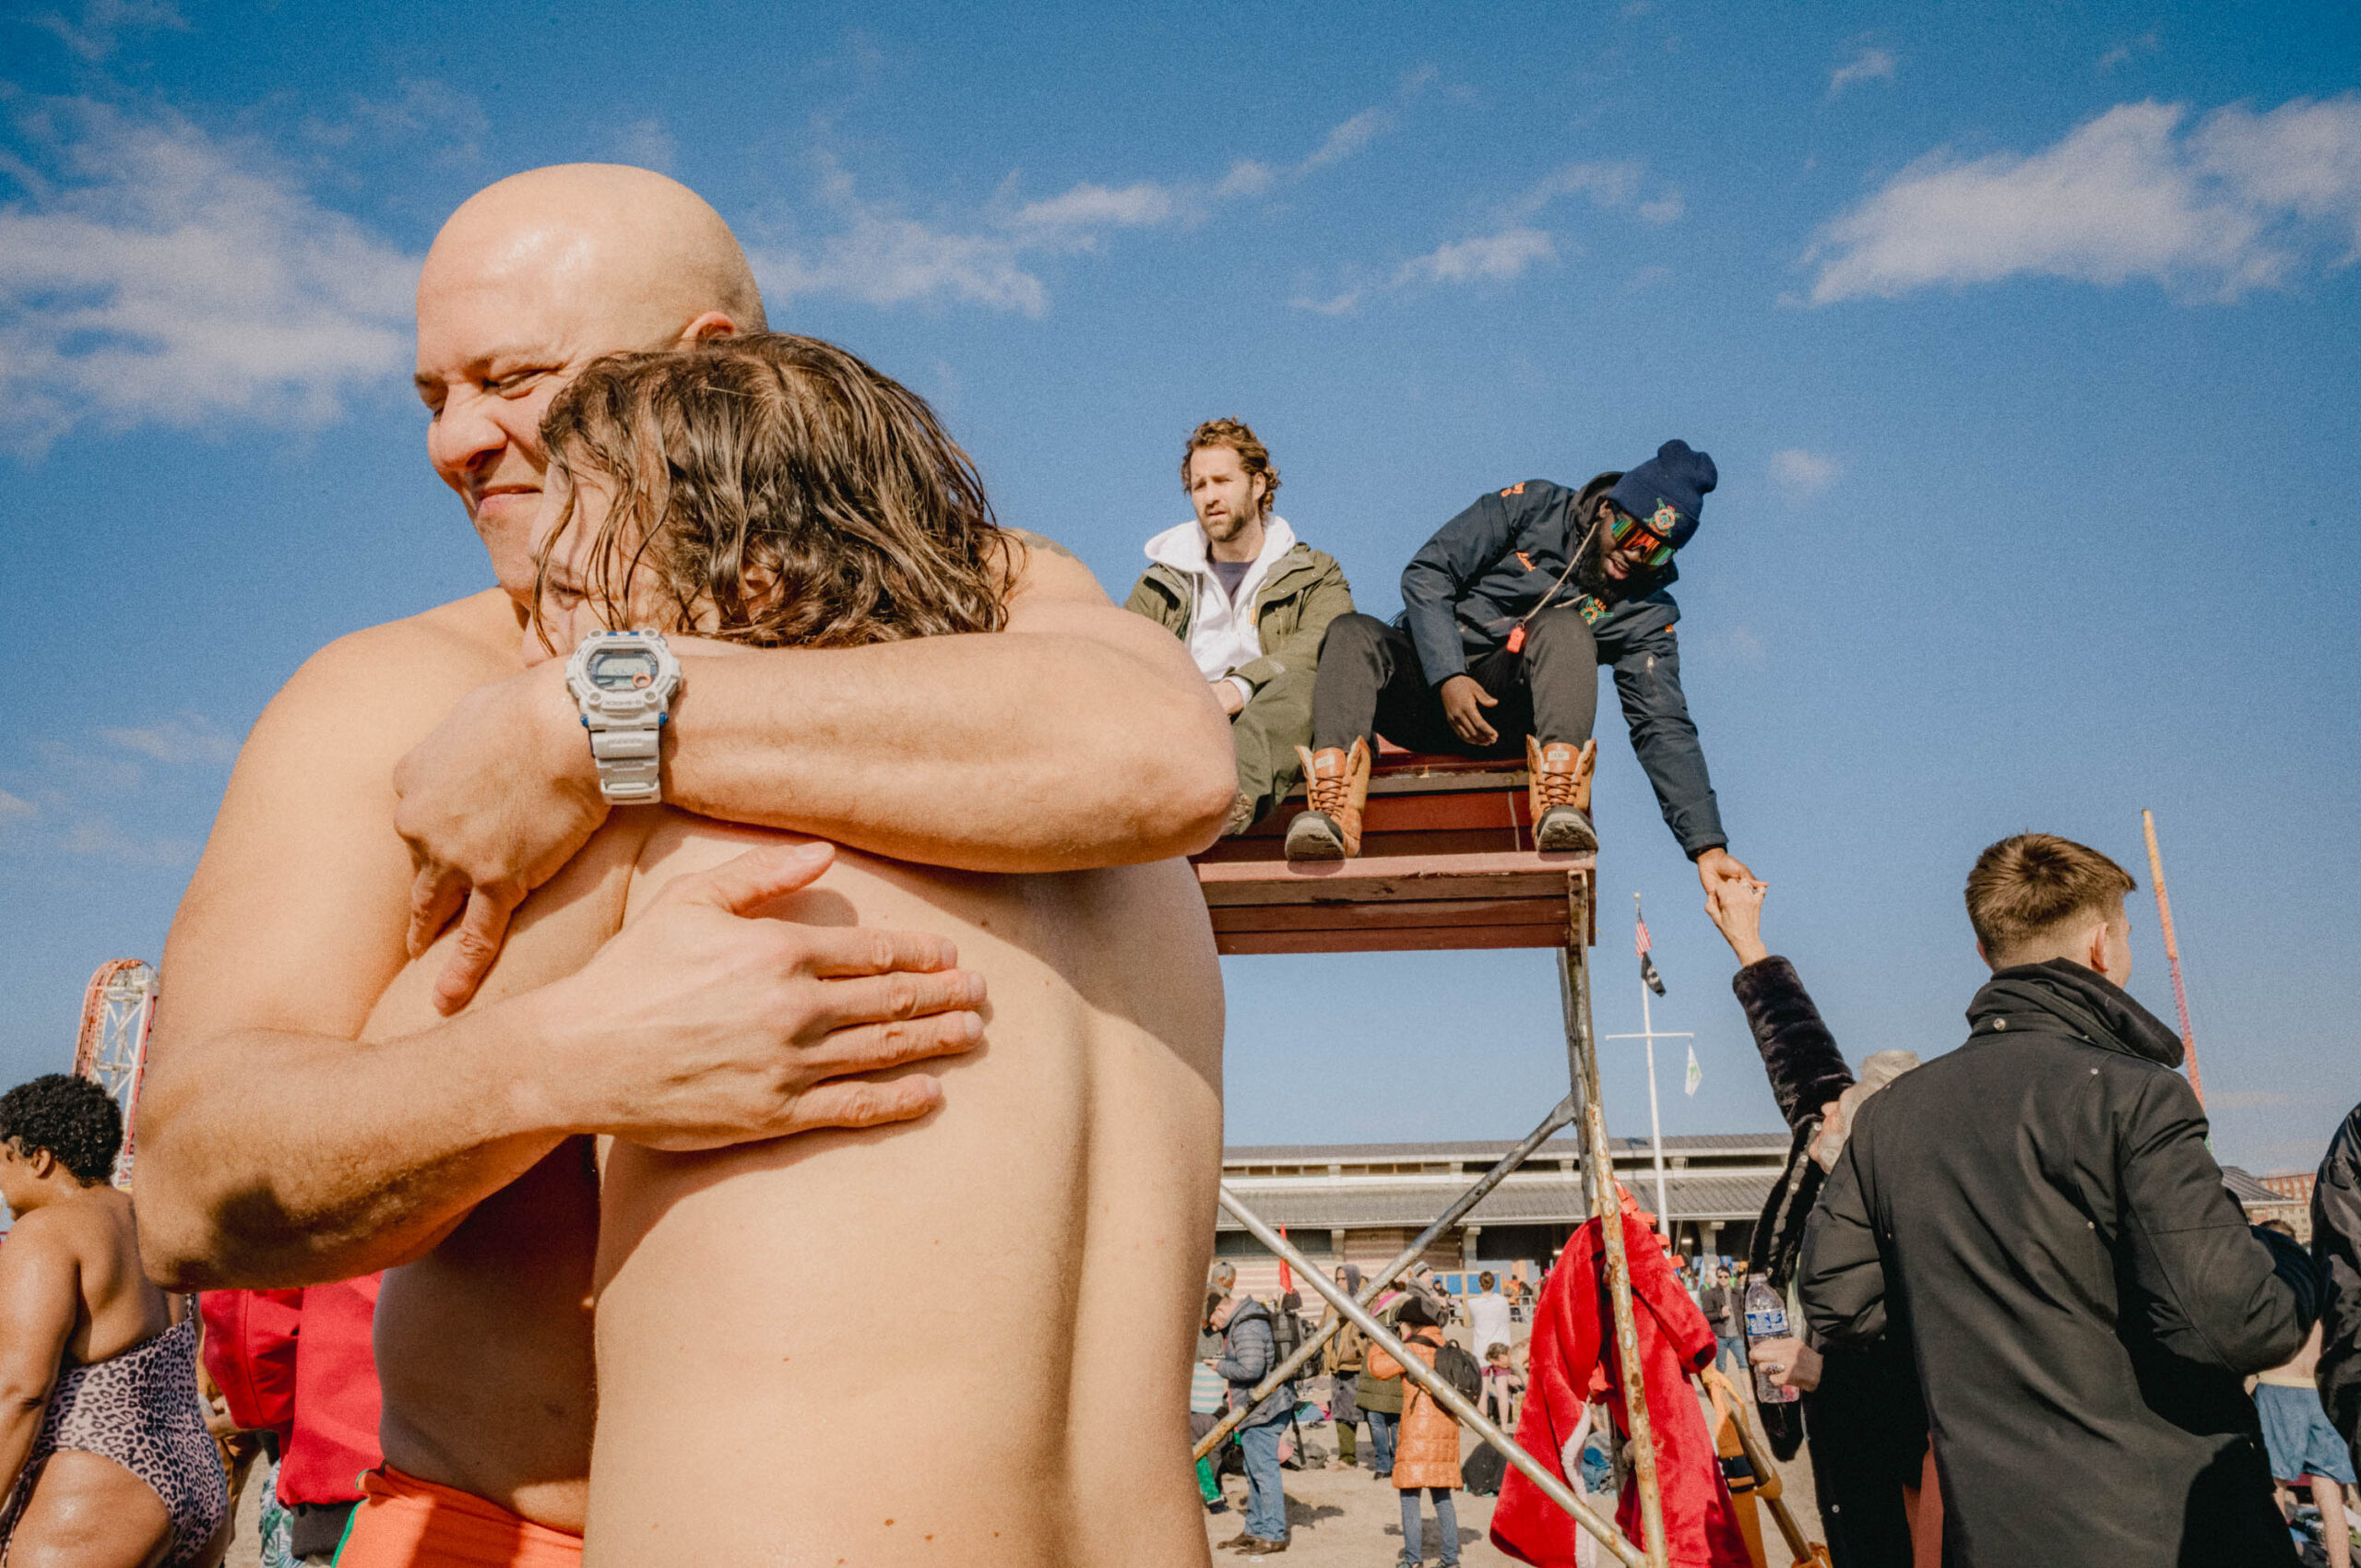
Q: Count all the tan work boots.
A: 2